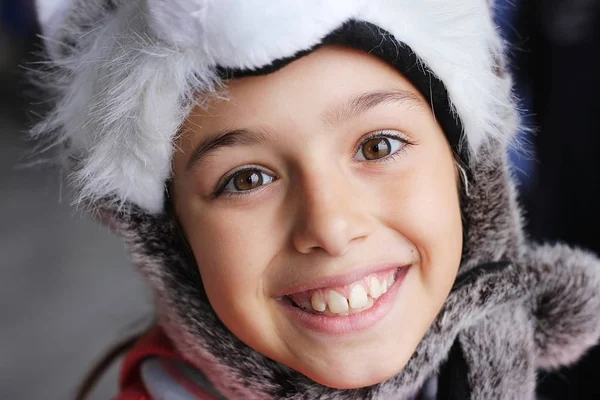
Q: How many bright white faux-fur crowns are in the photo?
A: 1